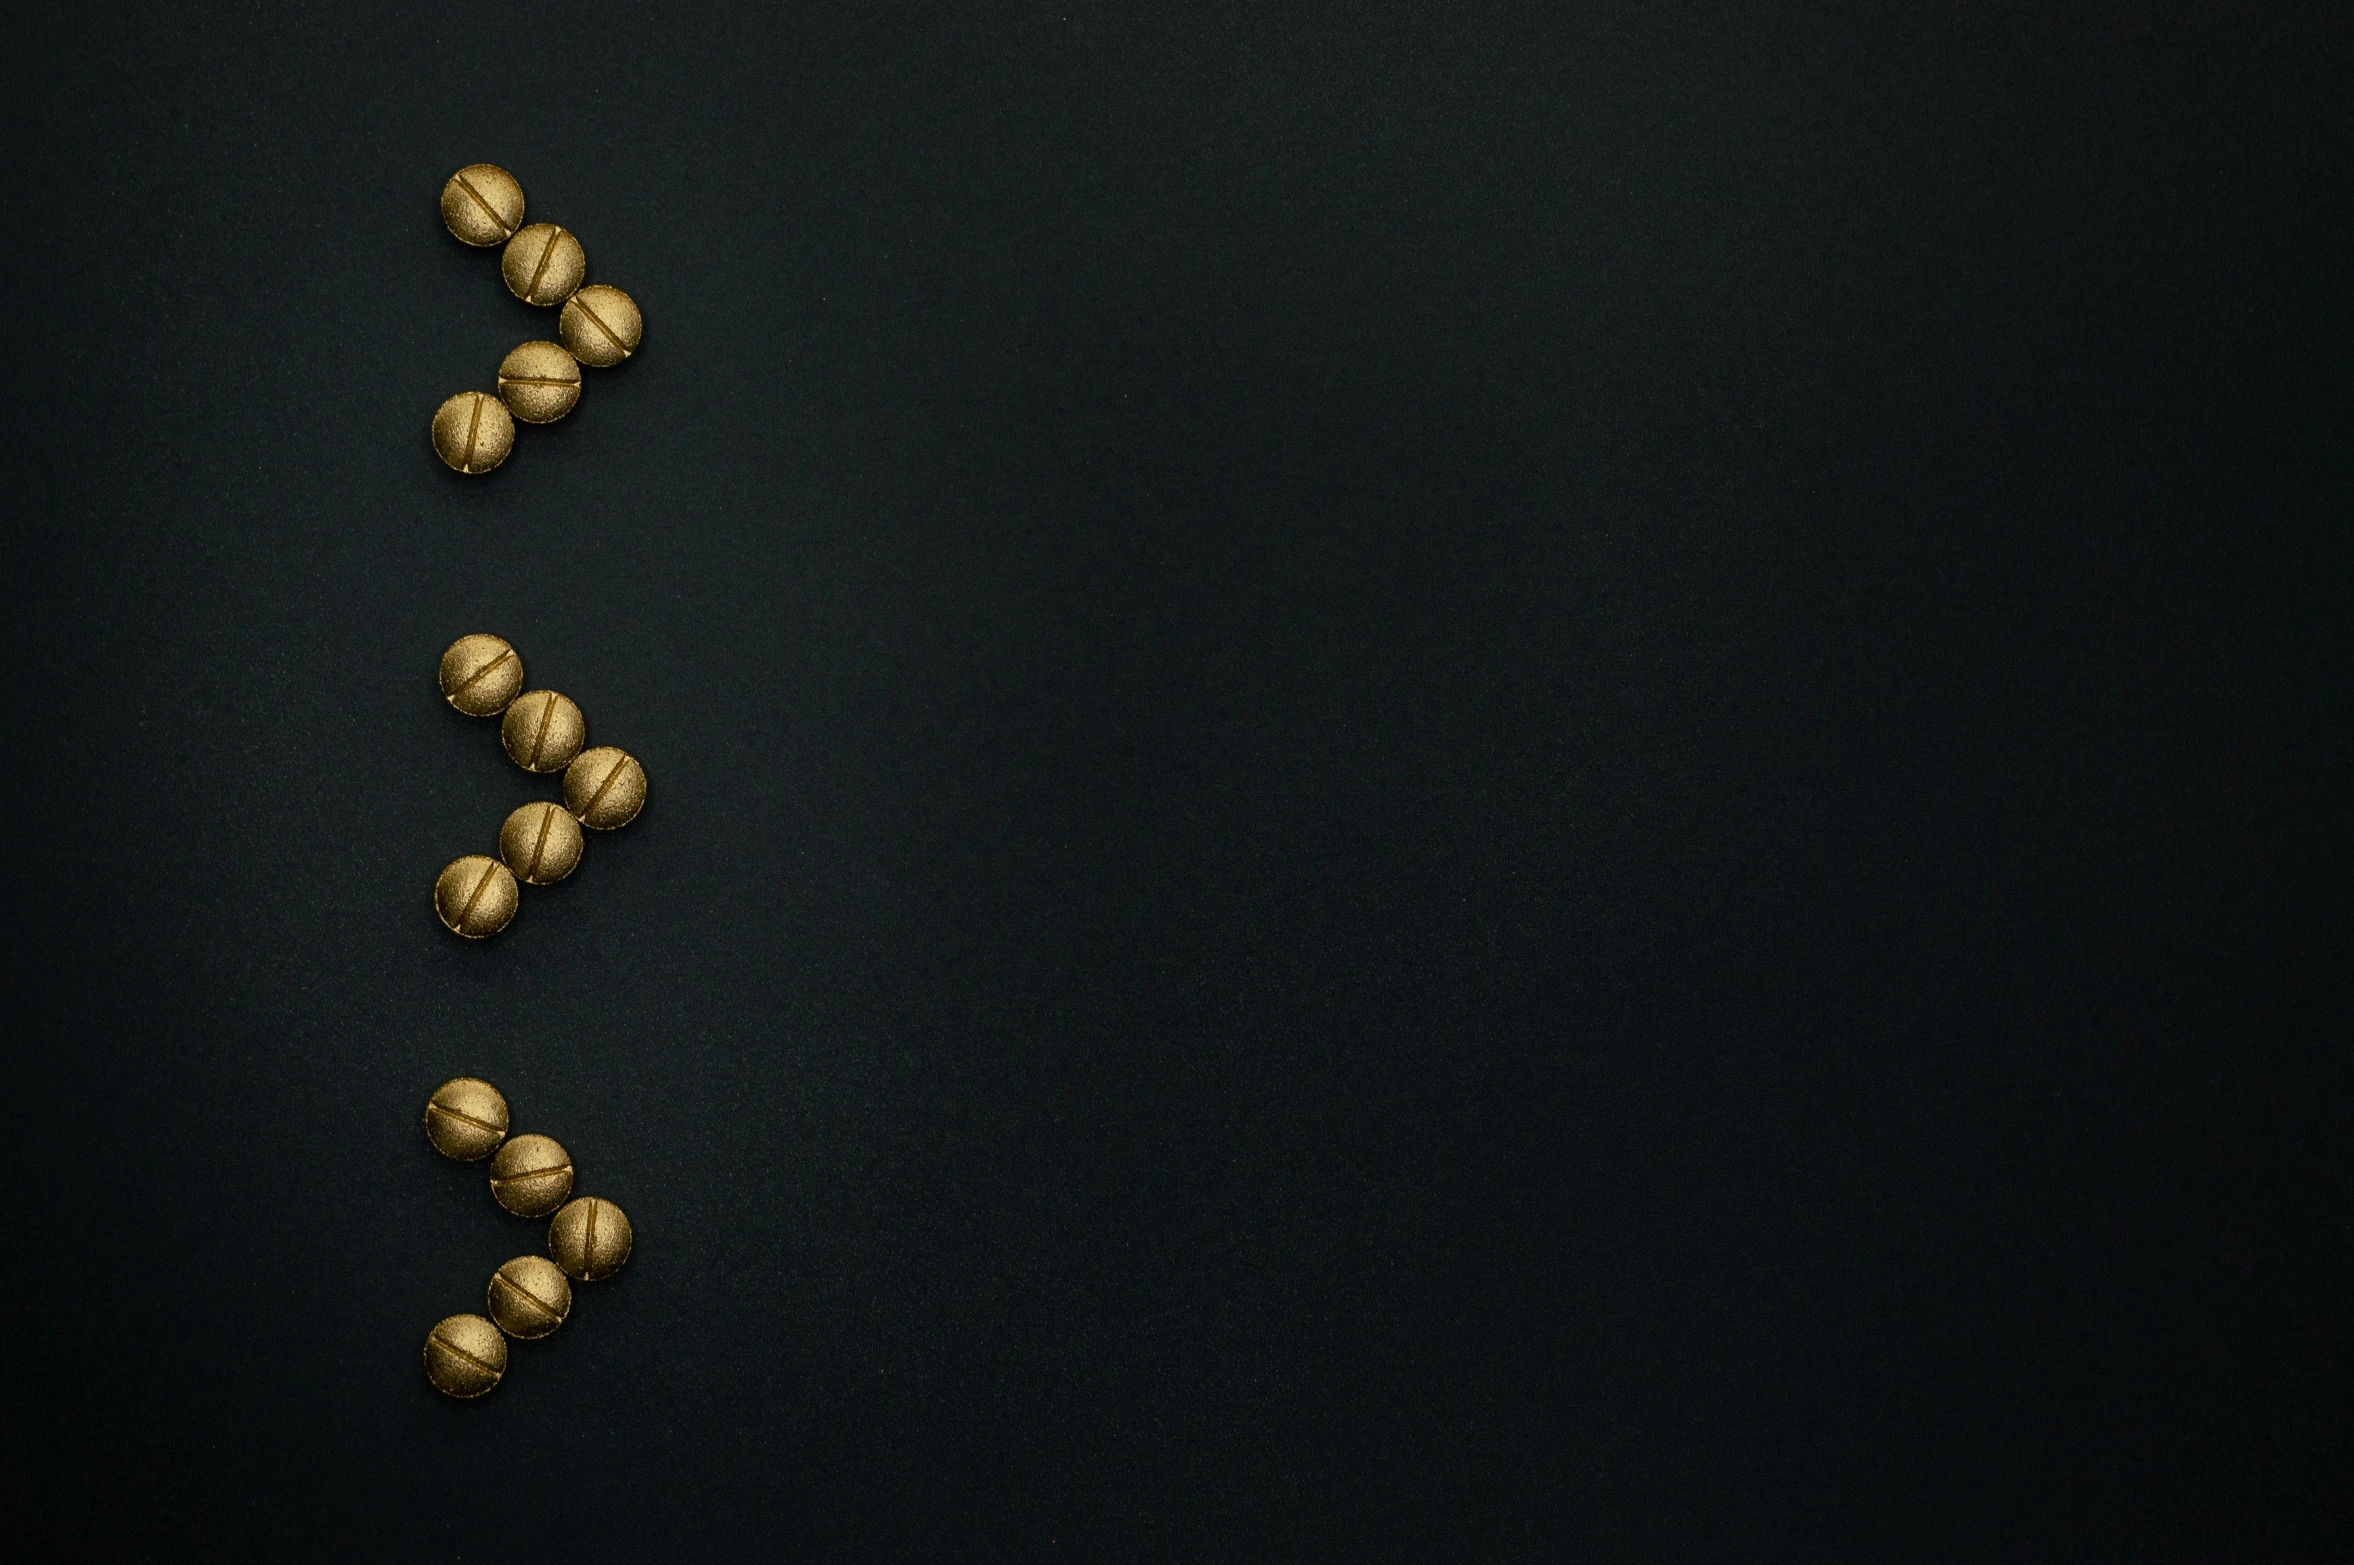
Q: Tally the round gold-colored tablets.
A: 15